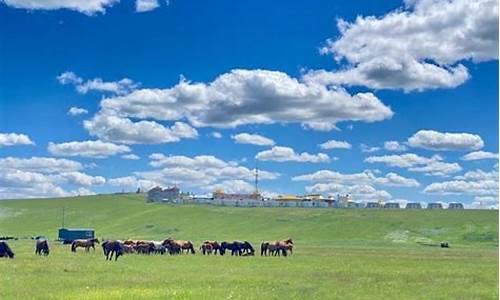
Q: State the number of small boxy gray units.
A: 5